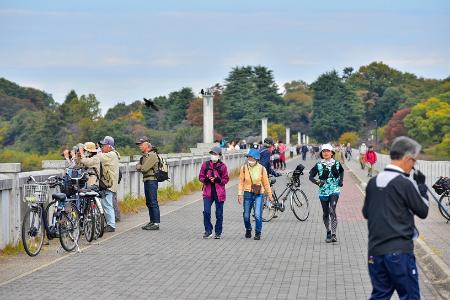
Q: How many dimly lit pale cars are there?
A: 0